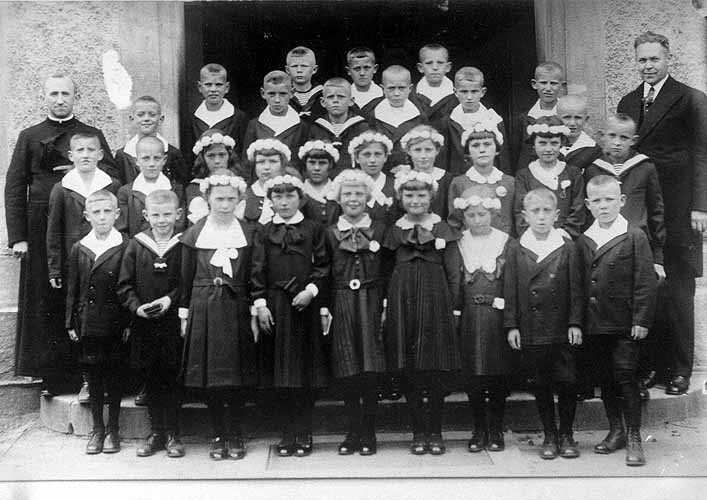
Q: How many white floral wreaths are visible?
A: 12